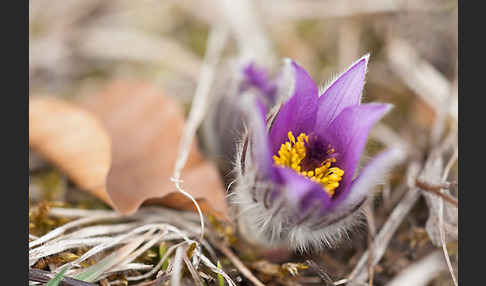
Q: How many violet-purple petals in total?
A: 6